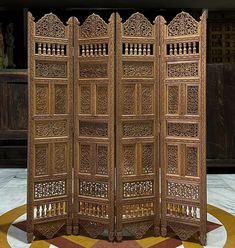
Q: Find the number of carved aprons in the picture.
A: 4